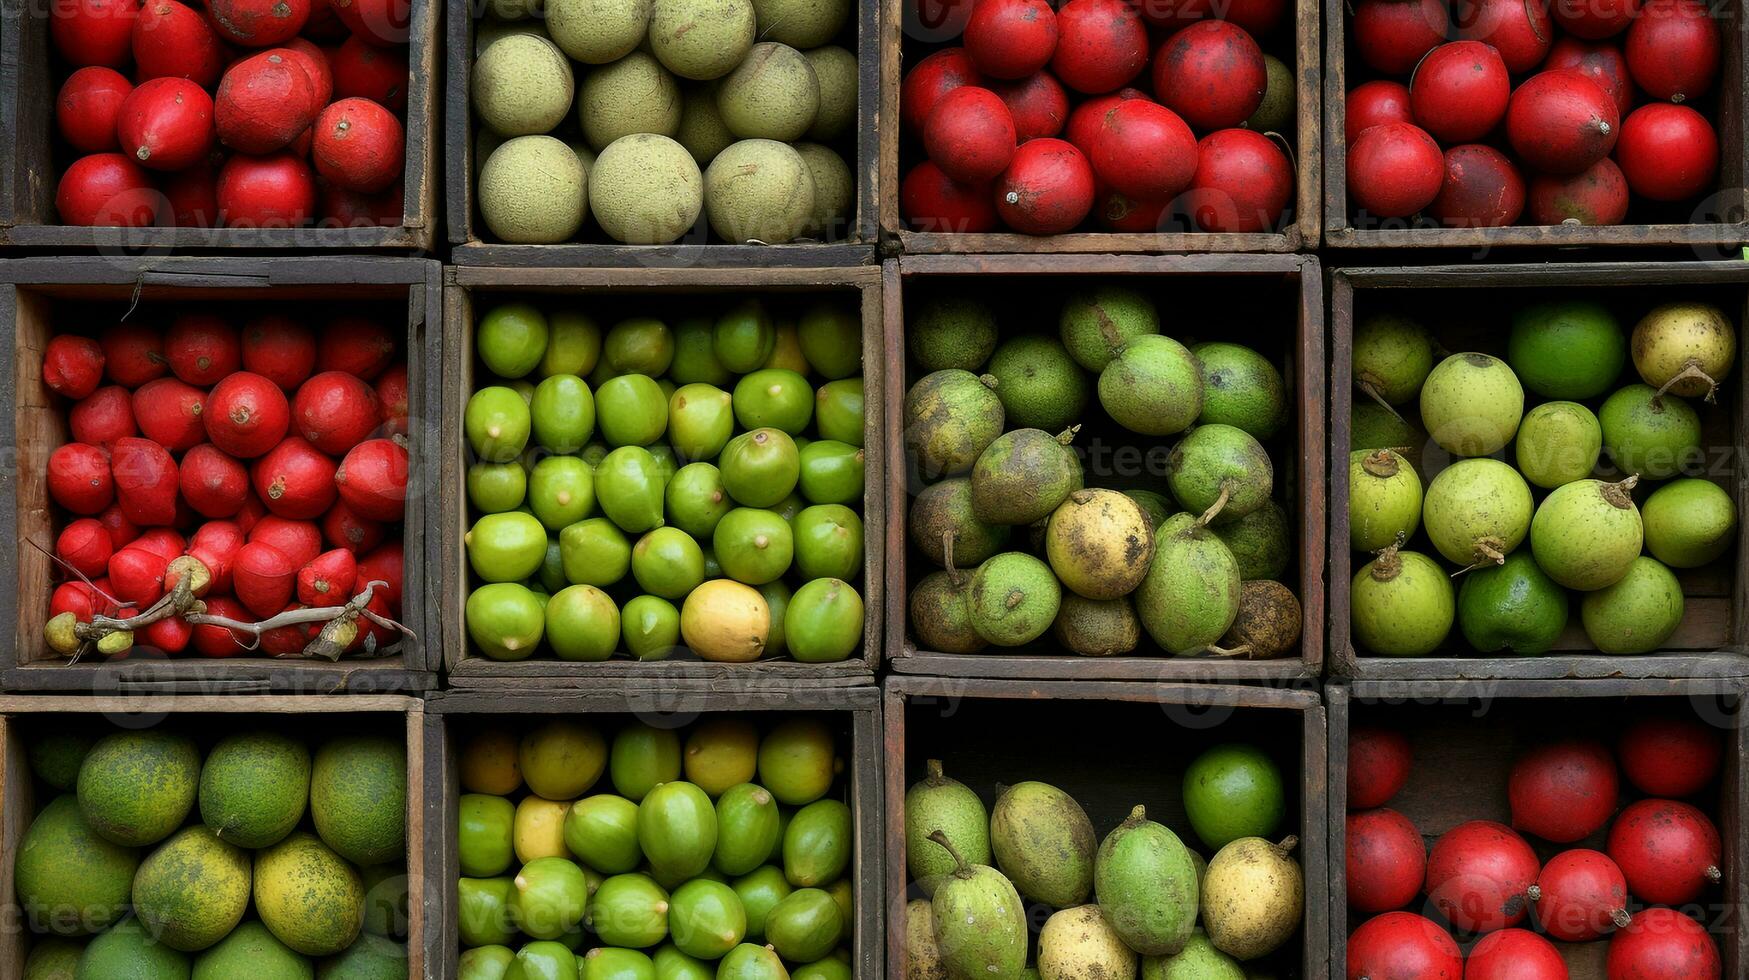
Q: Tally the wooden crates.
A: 12